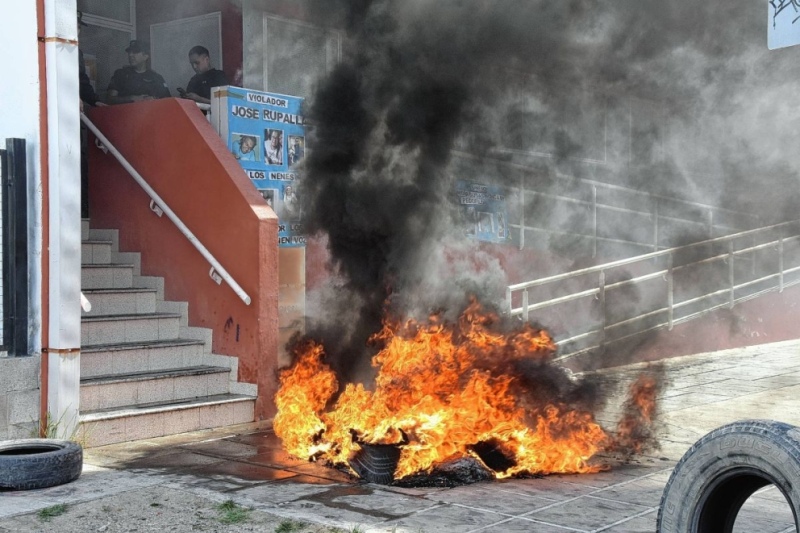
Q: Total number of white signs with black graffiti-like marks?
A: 1